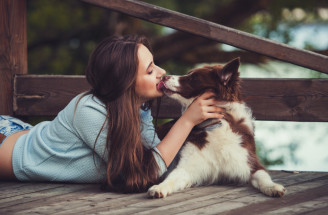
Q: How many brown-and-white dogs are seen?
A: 1